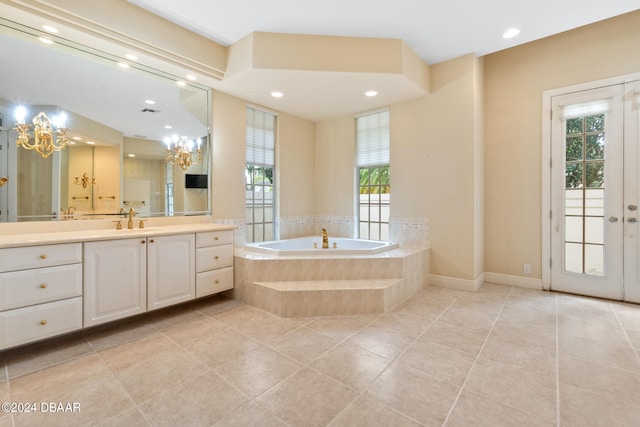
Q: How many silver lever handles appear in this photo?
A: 2